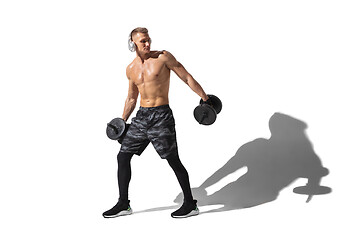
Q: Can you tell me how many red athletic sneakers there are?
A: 0